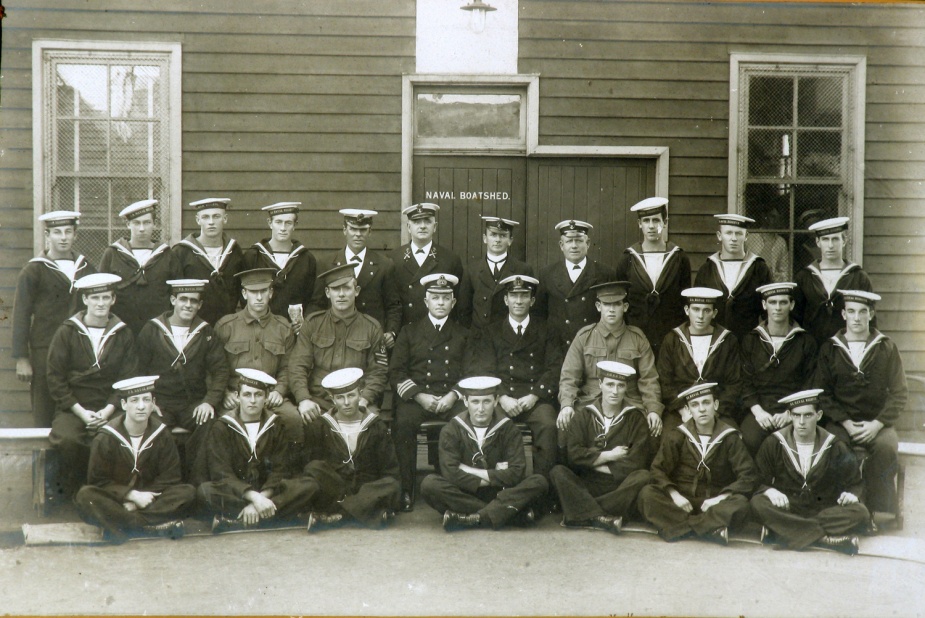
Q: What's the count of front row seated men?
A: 7